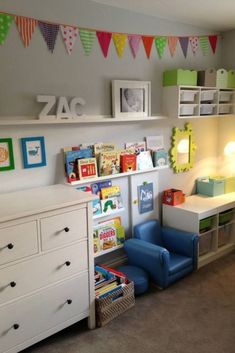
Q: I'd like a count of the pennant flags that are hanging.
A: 15